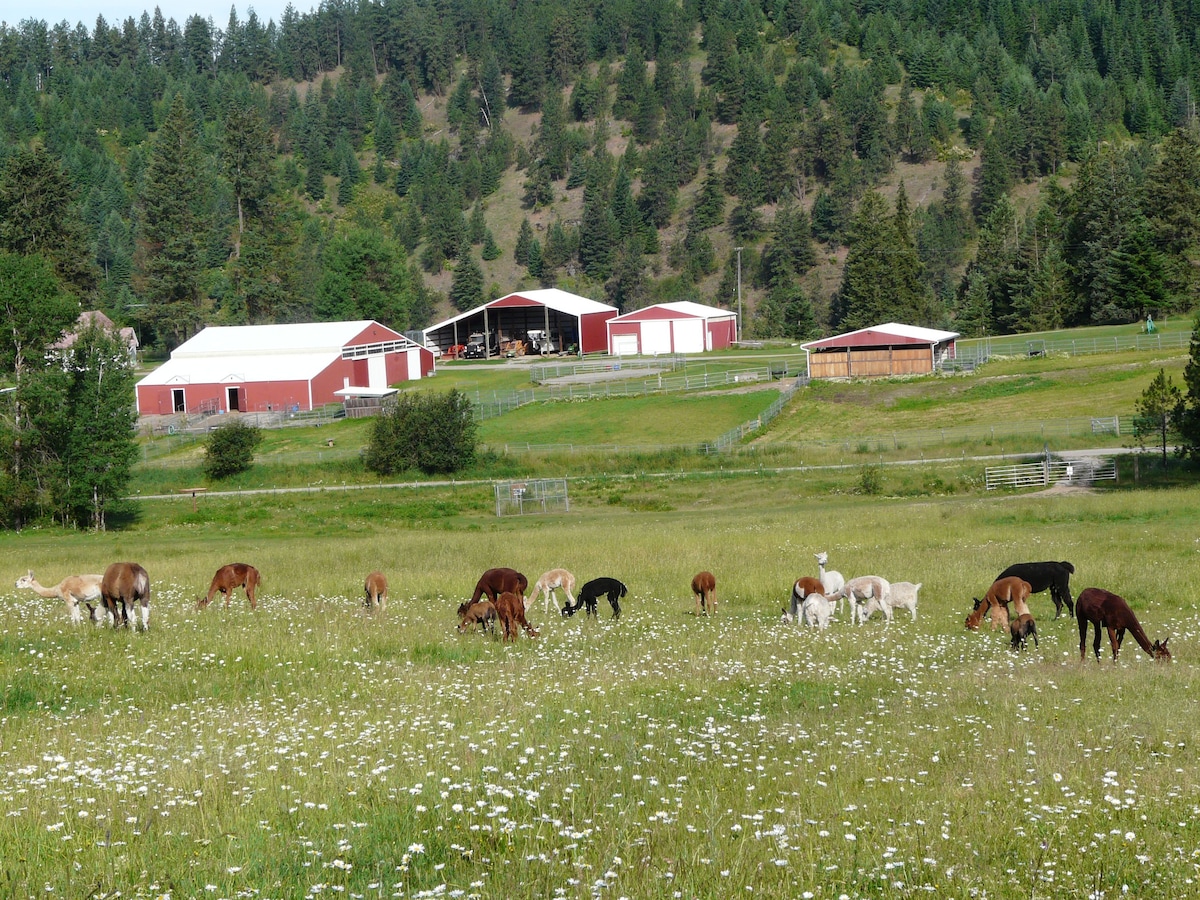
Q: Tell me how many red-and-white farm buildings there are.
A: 4